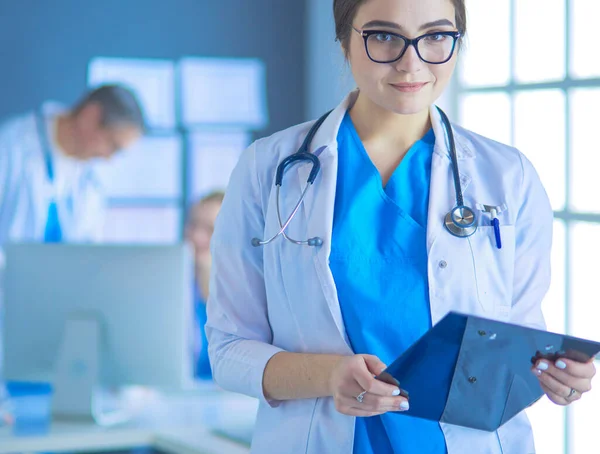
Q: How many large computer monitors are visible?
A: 1